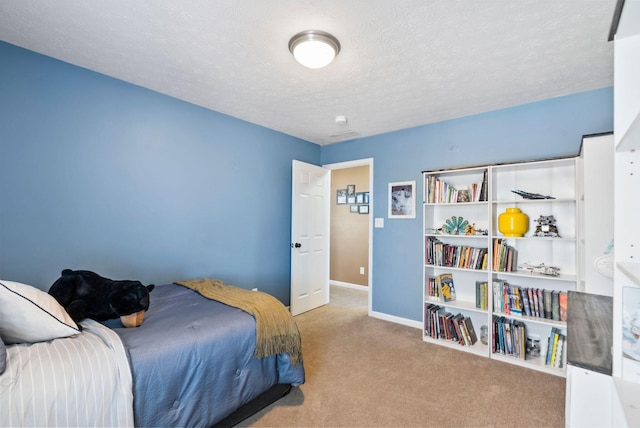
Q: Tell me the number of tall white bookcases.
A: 2